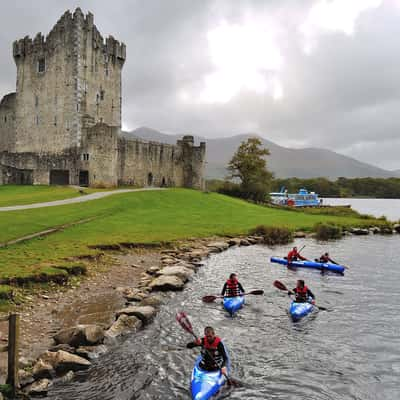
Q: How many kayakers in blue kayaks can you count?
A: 5